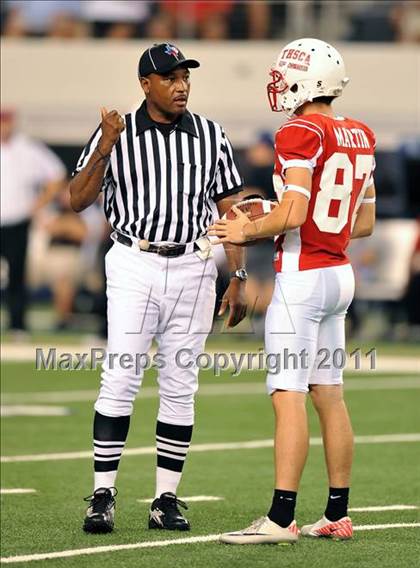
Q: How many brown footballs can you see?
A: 1